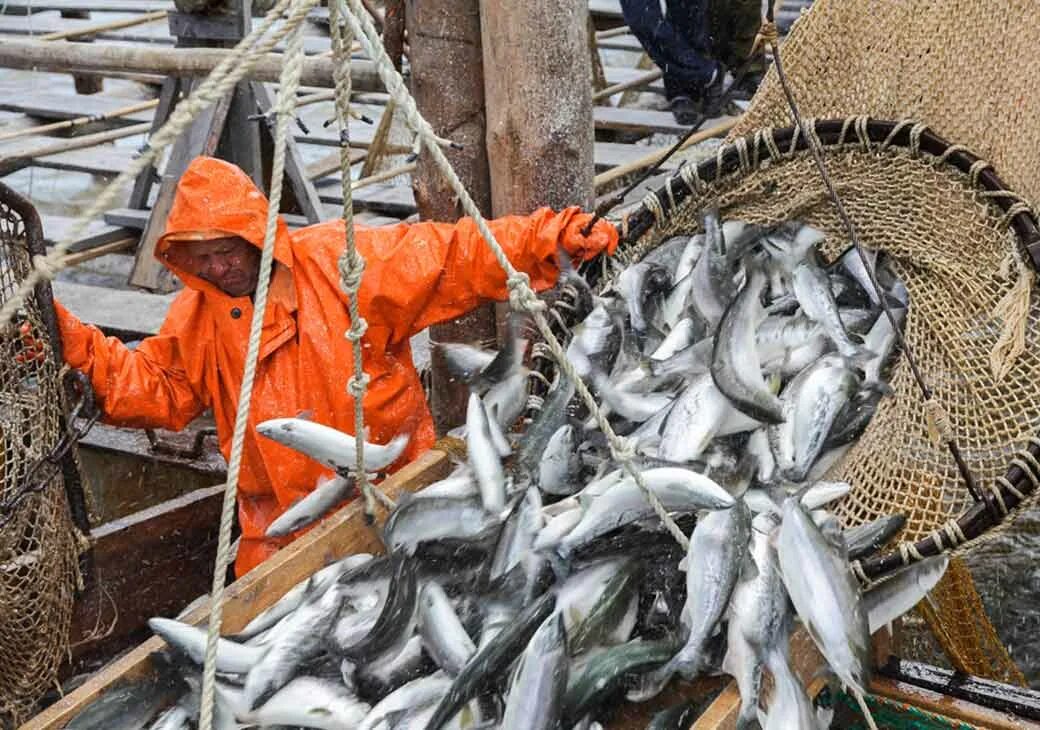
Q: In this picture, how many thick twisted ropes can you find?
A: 4